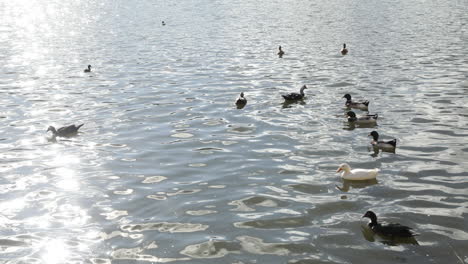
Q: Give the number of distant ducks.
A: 4